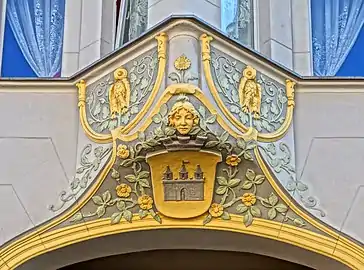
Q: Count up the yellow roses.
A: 6